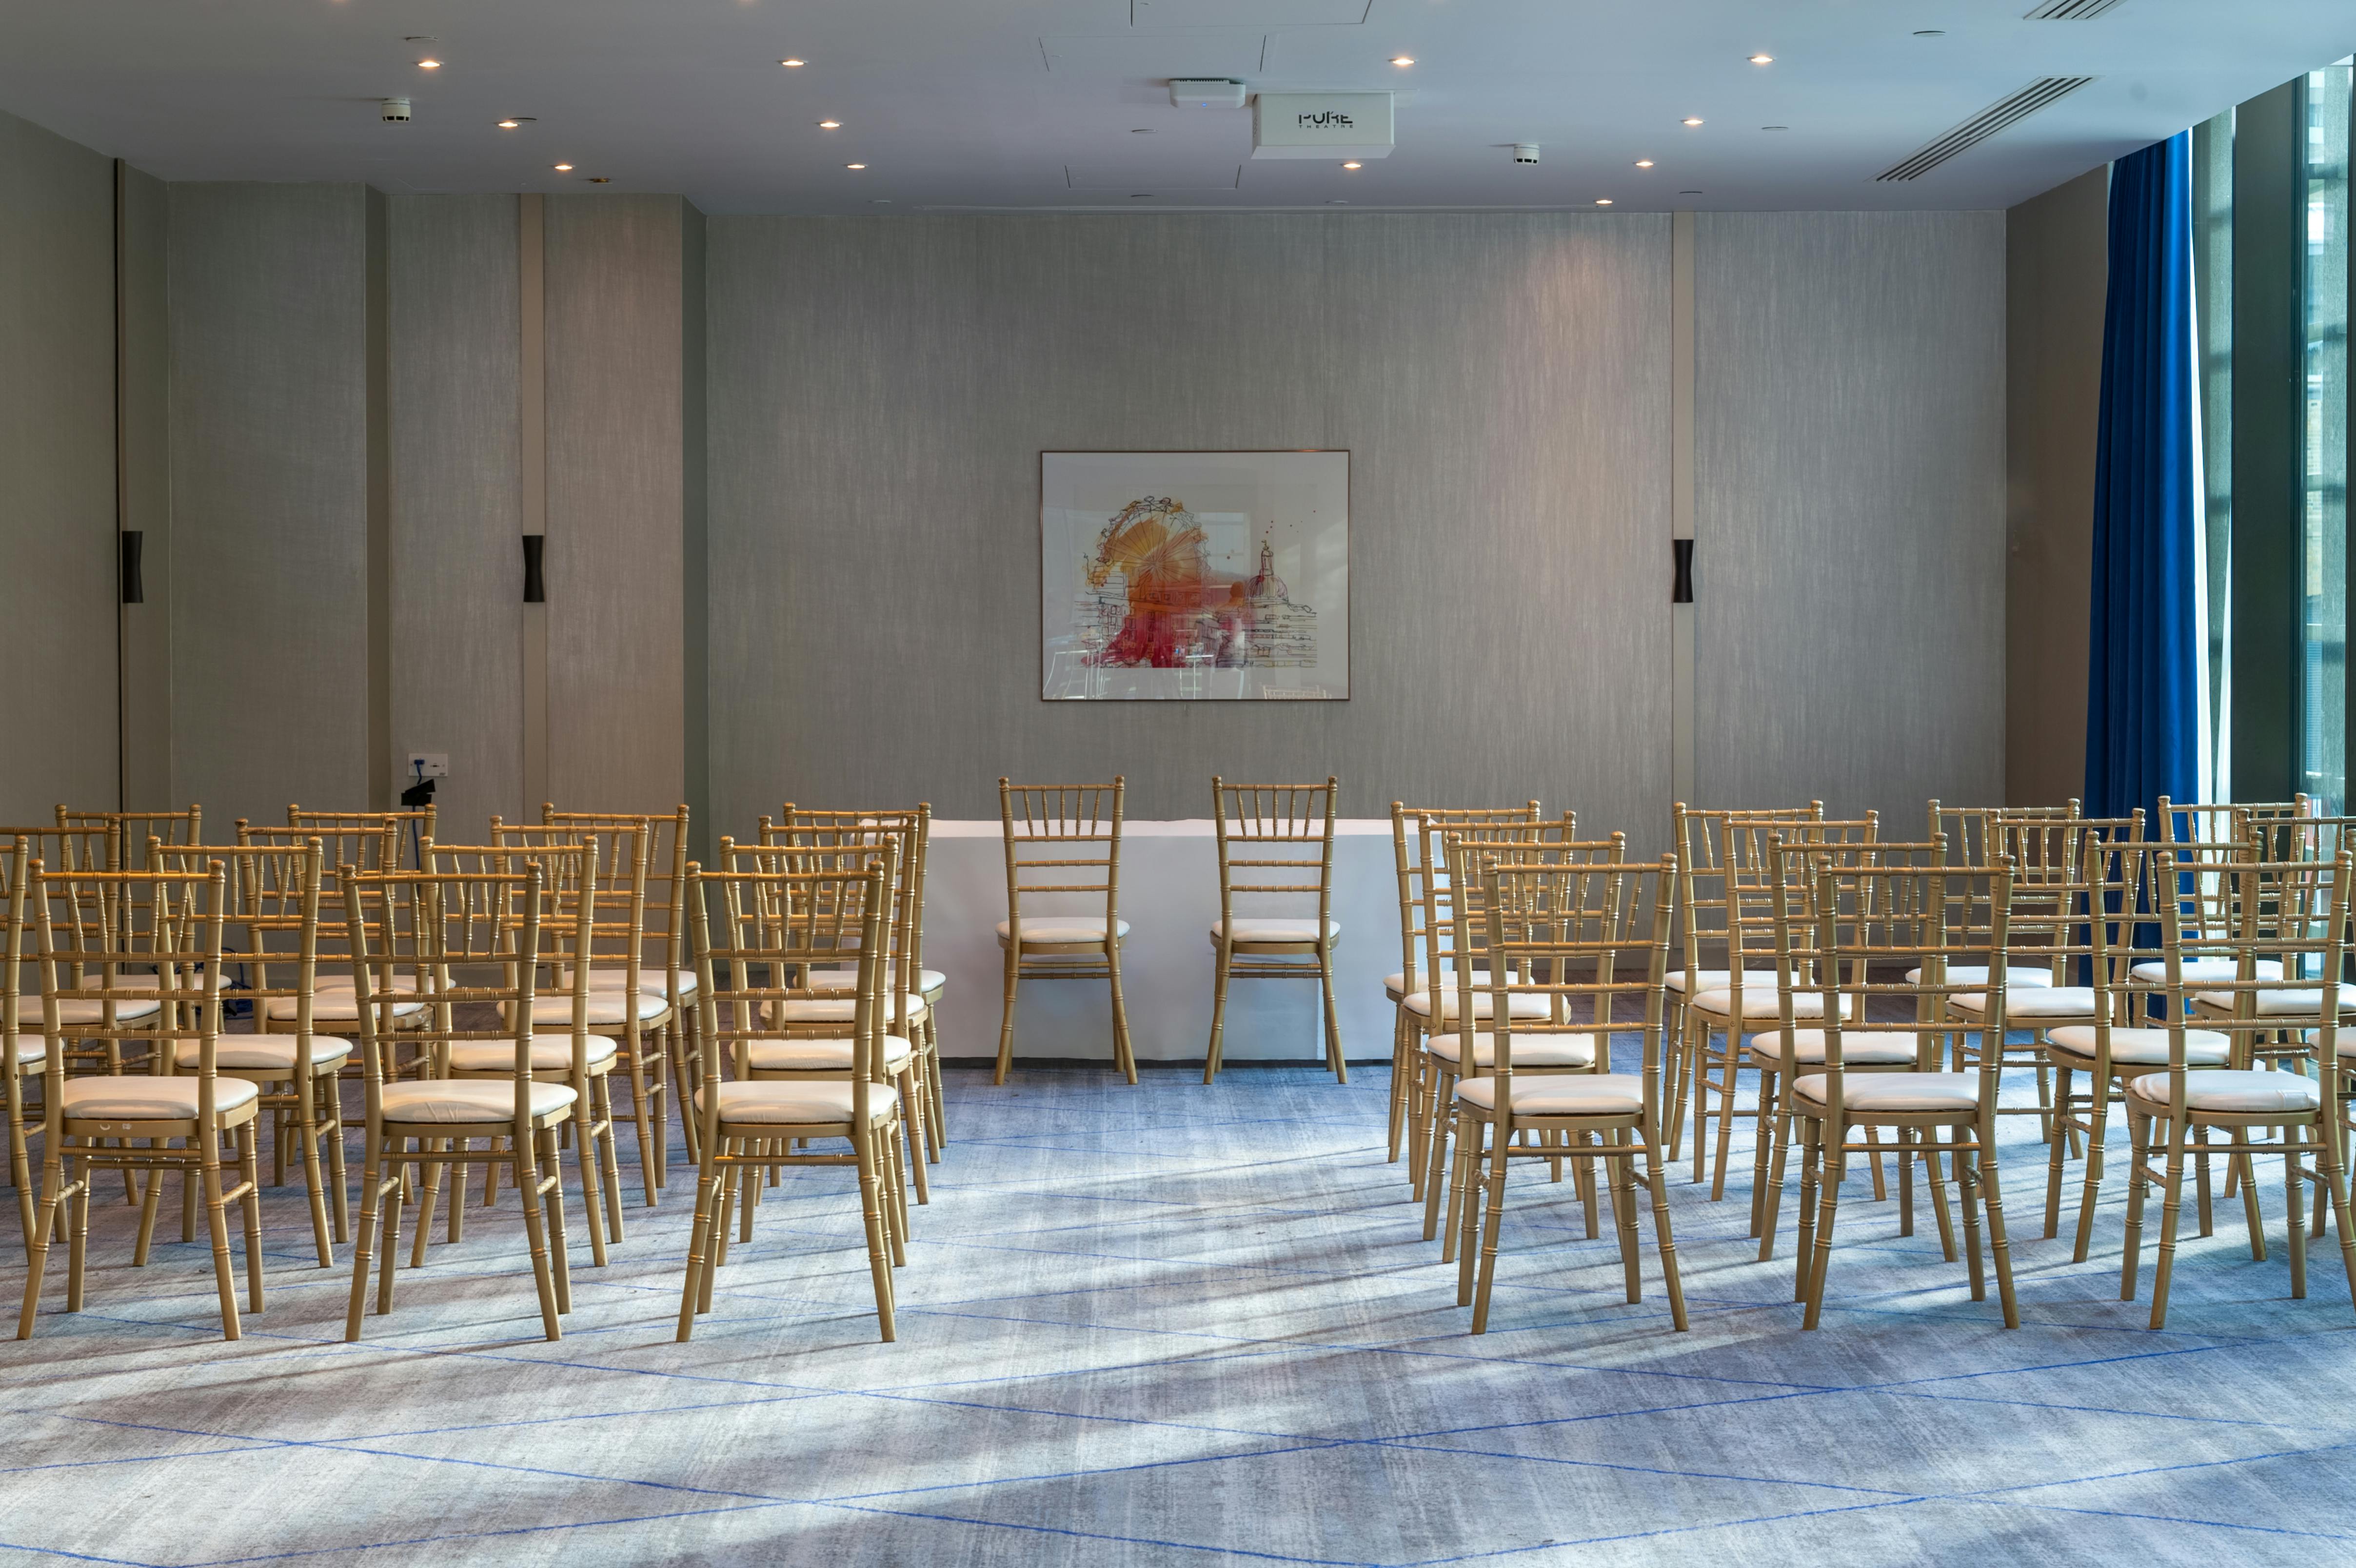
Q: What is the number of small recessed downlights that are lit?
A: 12